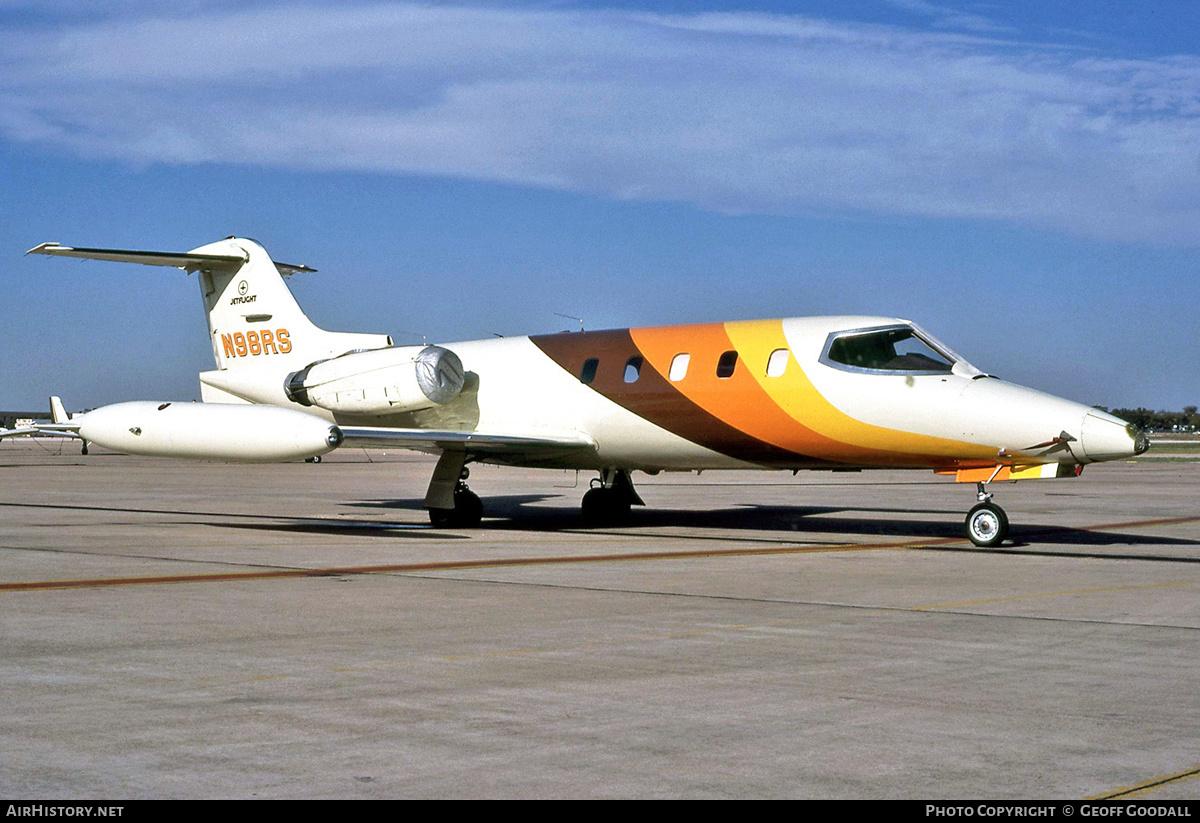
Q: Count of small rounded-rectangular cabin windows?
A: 5